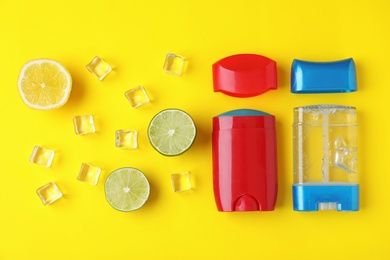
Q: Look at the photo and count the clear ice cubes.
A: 9